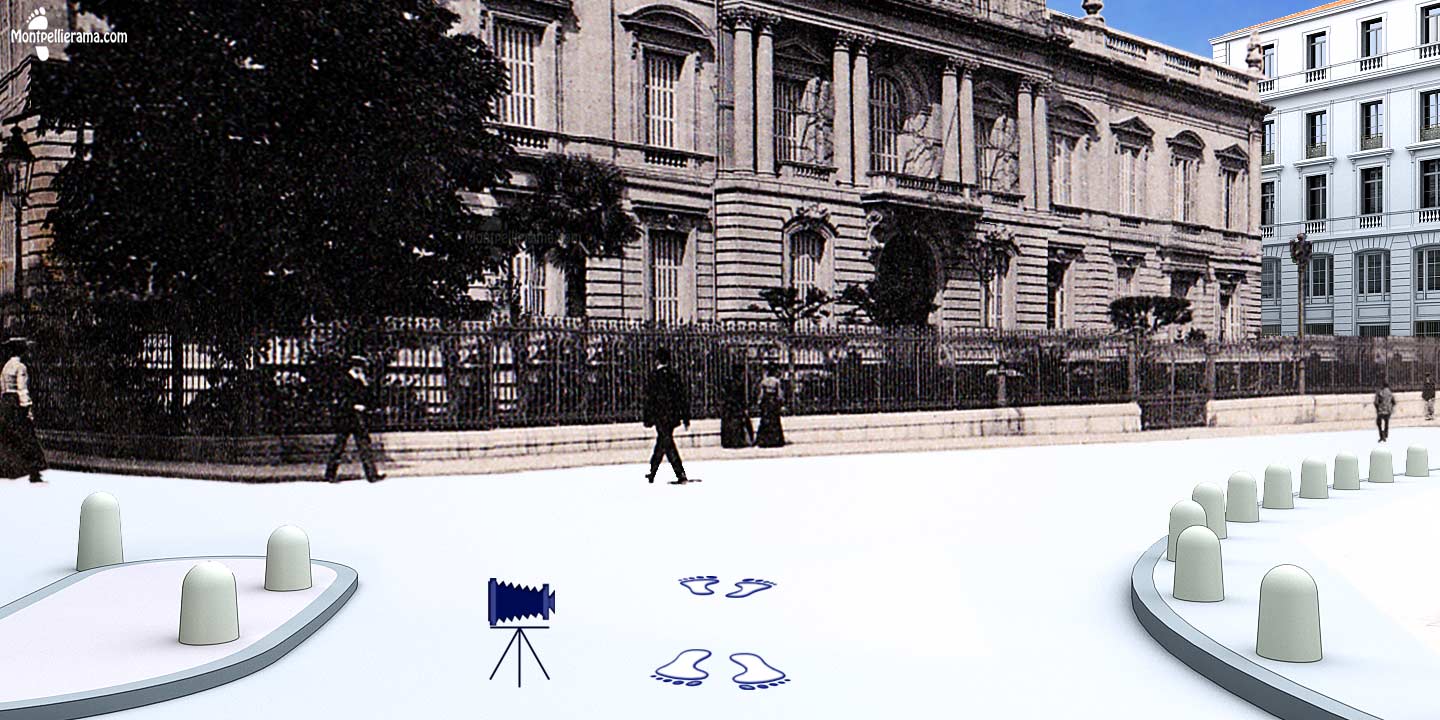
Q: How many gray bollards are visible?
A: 13